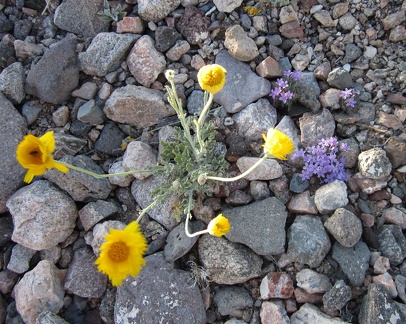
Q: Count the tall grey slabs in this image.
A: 0